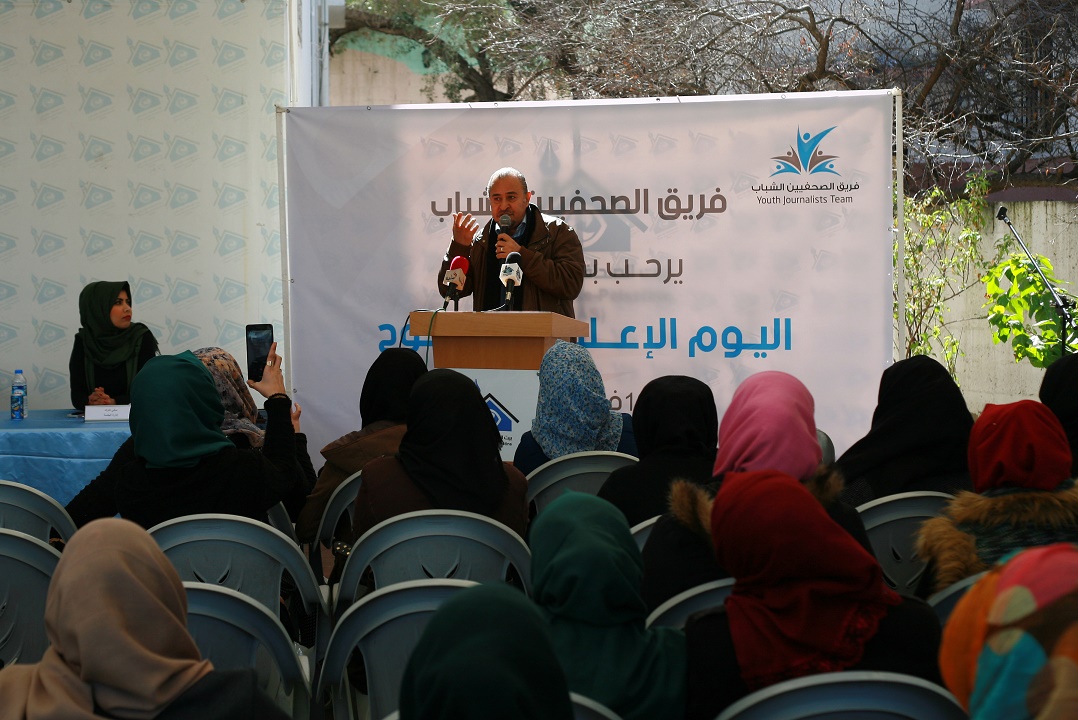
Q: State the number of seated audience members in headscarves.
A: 15